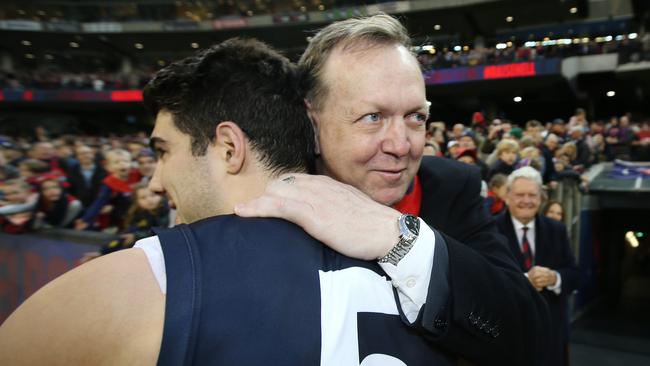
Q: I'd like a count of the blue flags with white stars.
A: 1